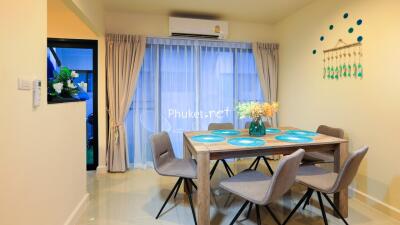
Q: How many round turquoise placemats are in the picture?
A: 6